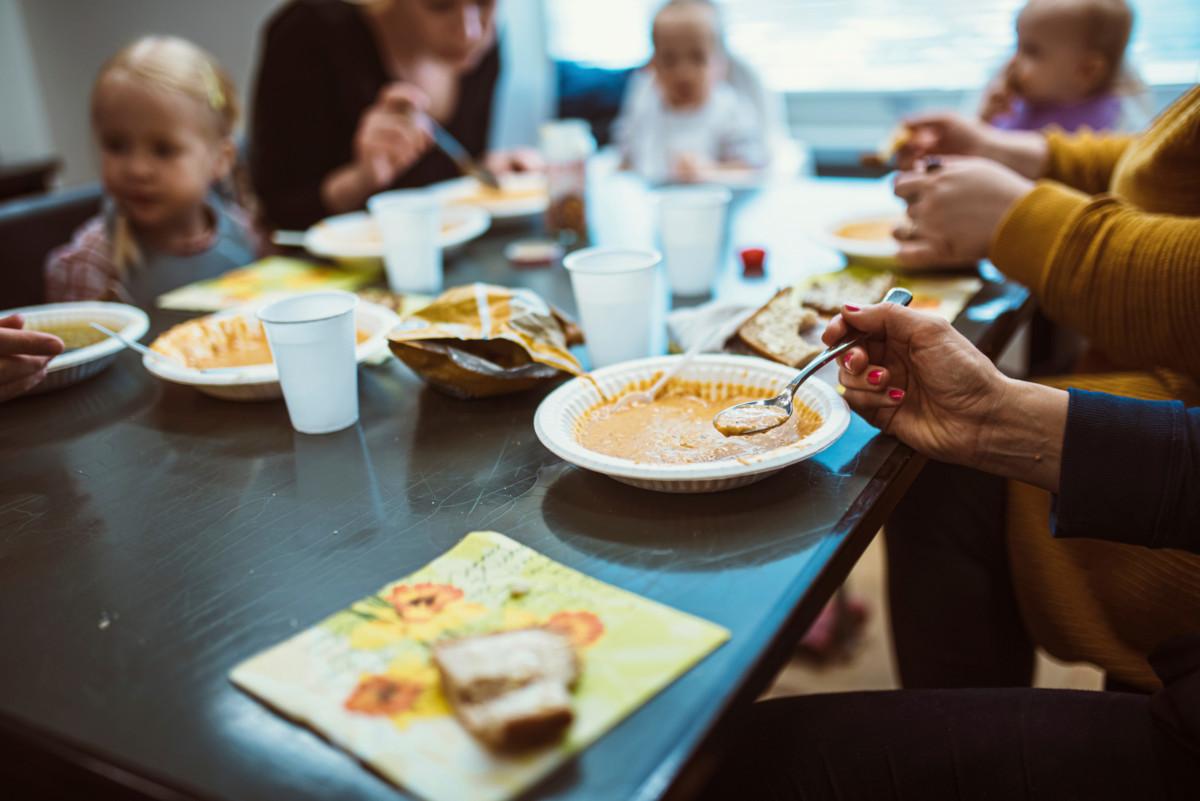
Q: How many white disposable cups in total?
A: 4